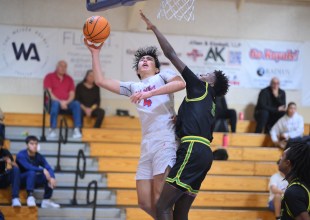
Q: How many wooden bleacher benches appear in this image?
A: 7